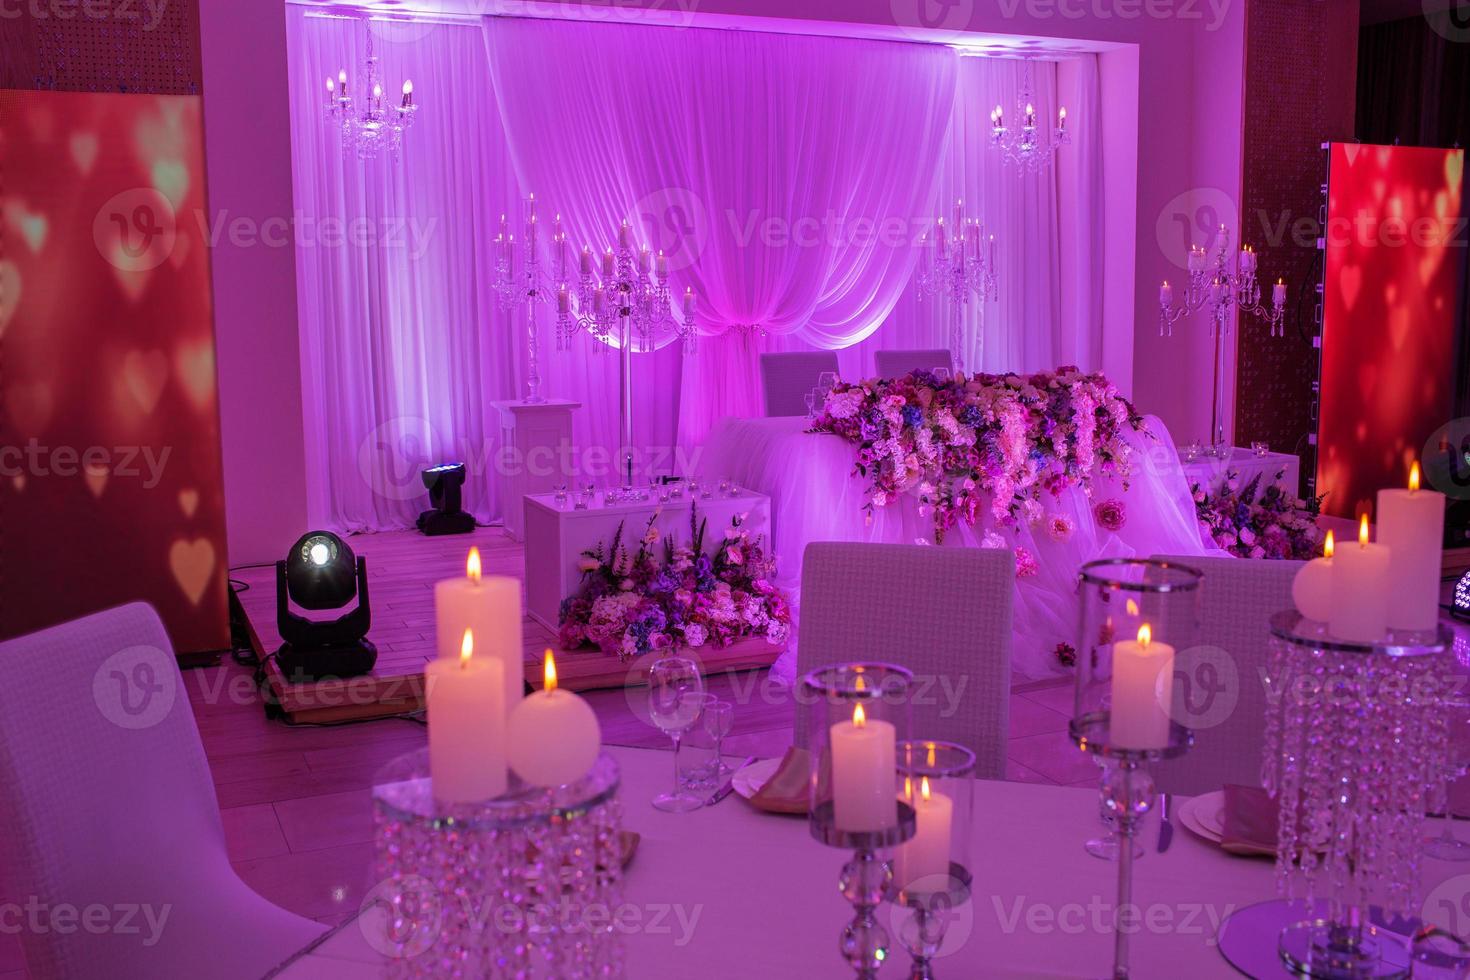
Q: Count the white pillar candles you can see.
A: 7